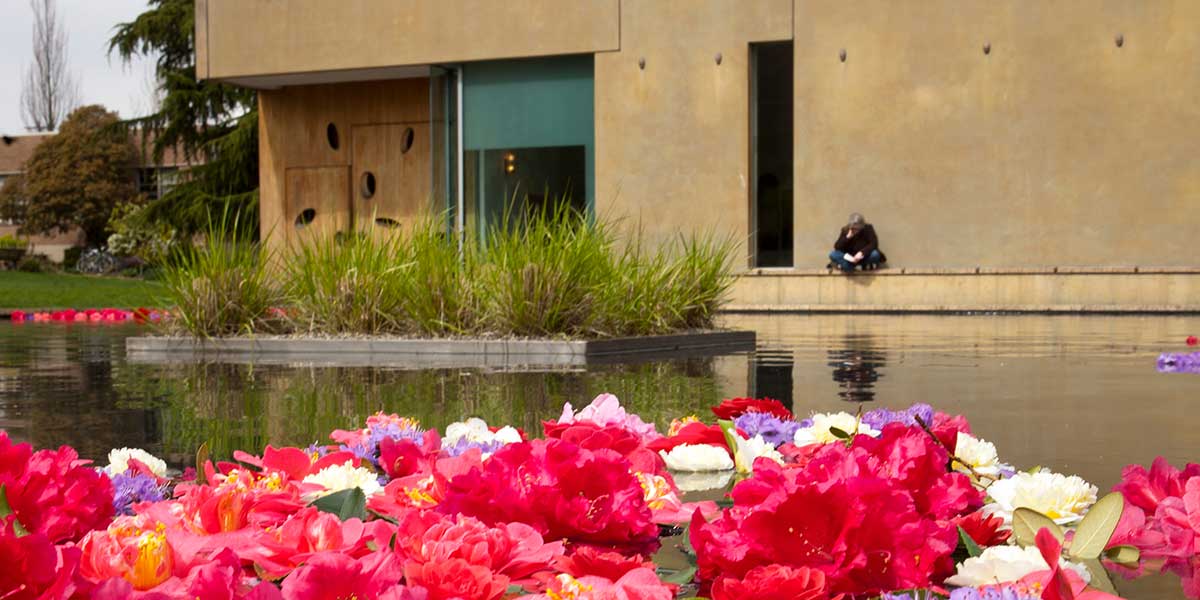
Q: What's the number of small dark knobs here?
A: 5